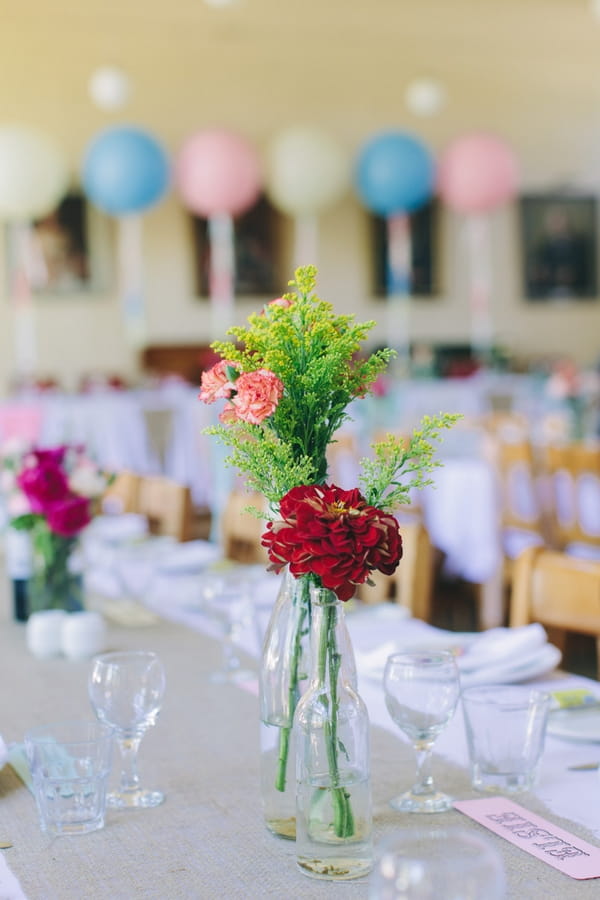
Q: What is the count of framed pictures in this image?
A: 4